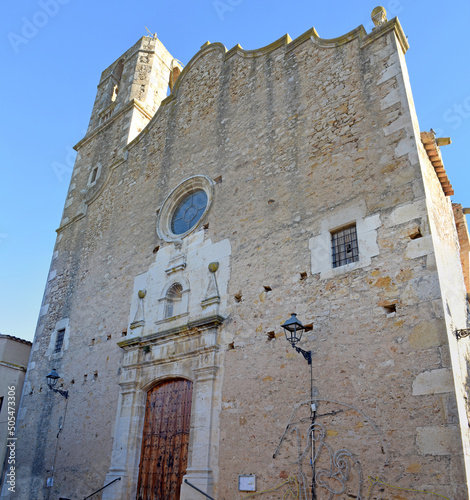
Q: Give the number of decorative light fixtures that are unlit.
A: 2